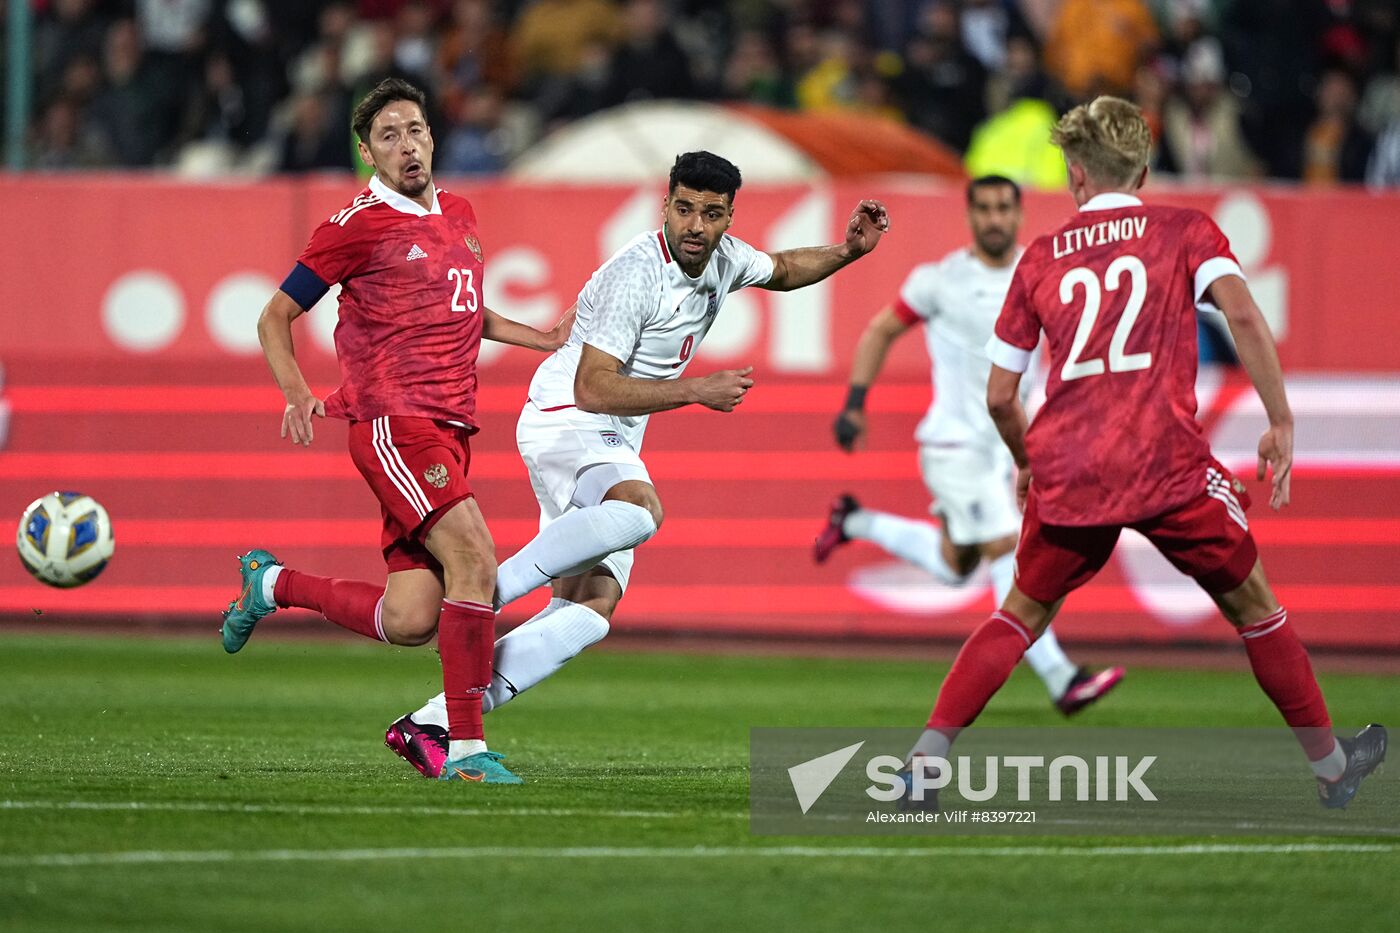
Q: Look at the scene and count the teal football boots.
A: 2